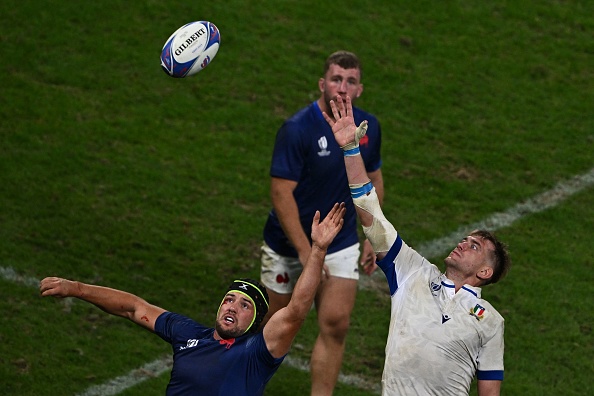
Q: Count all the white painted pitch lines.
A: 2